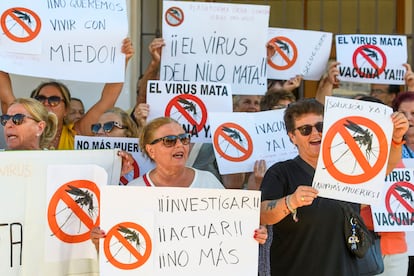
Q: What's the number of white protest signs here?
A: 11